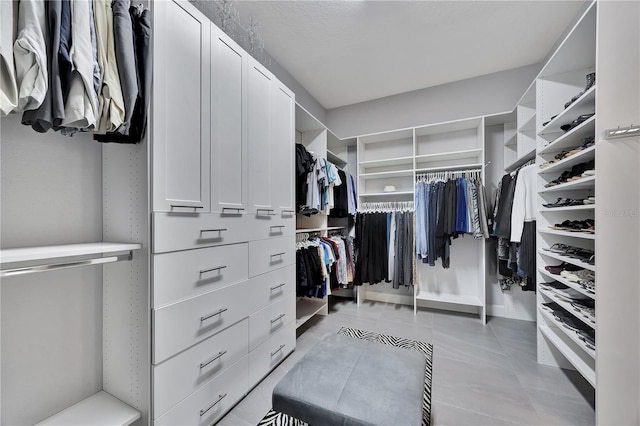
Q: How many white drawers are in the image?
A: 10